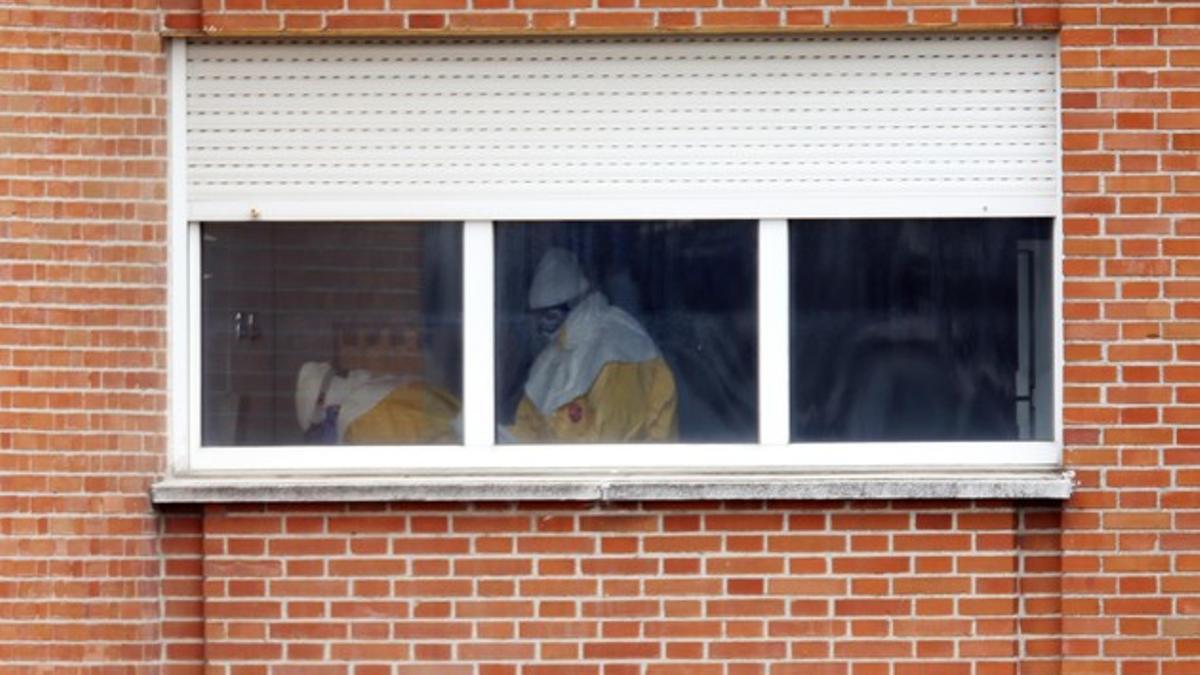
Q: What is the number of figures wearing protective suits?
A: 2